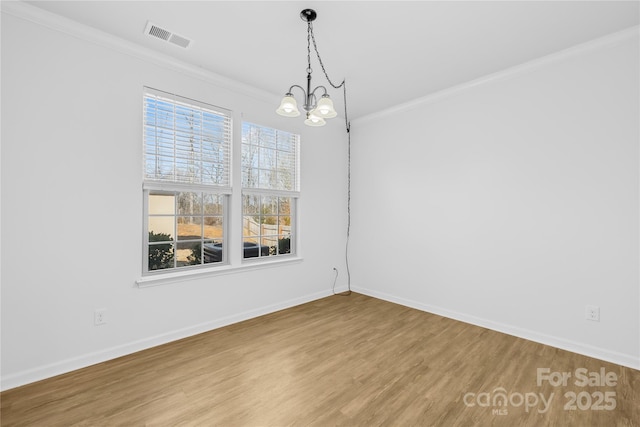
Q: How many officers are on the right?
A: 0